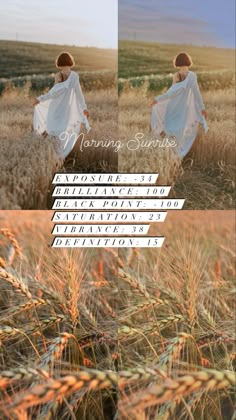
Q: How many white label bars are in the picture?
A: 6